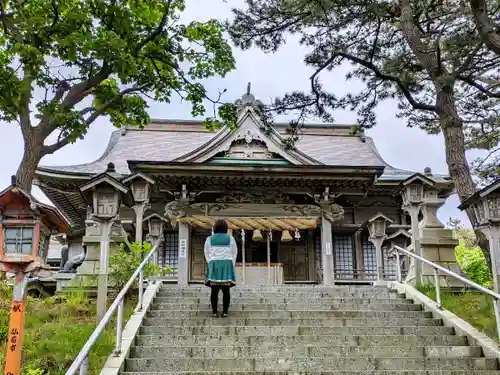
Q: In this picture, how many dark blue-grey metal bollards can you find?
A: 0